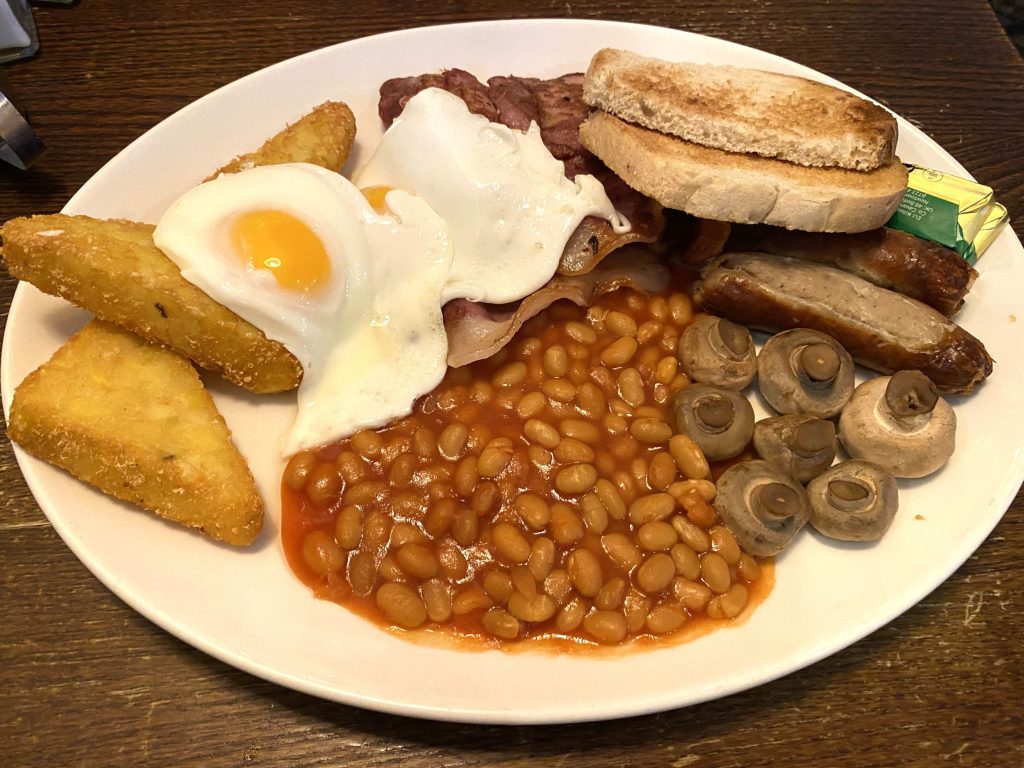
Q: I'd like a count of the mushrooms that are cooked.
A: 7